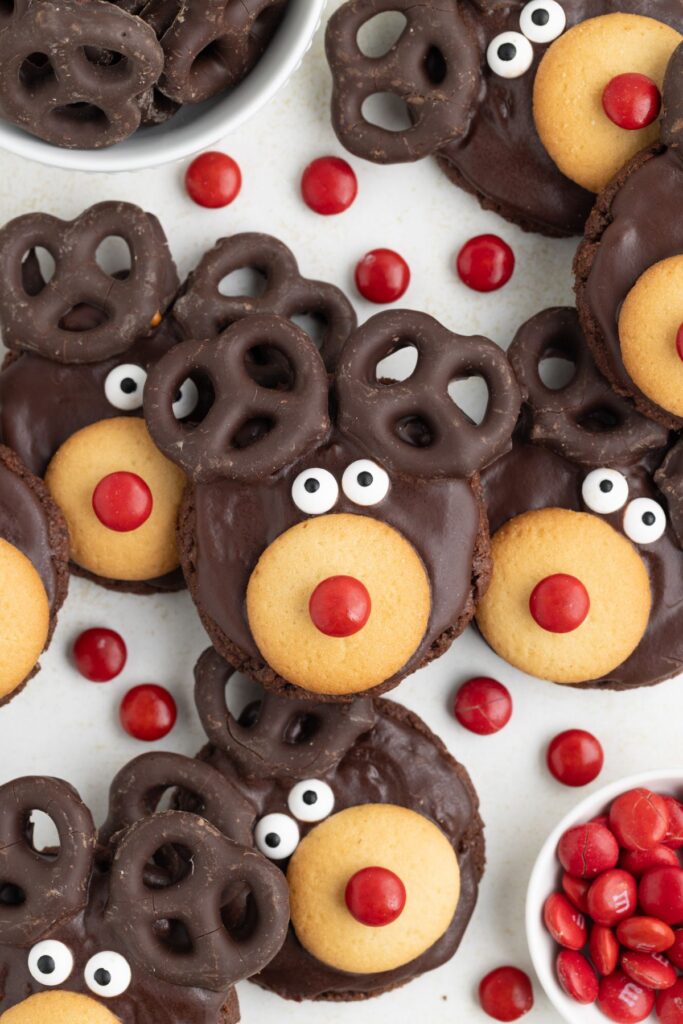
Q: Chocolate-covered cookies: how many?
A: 8